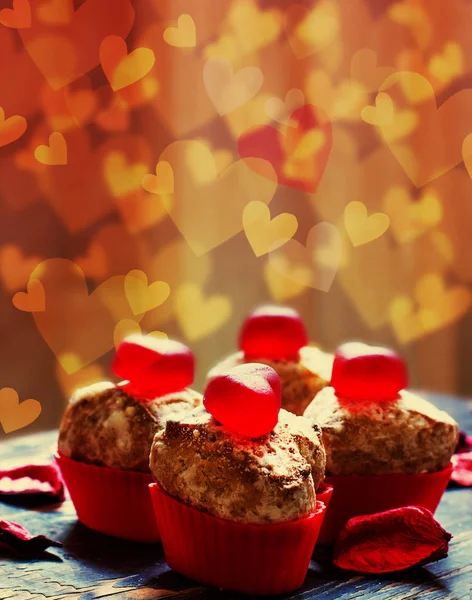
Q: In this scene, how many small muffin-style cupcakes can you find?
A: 4